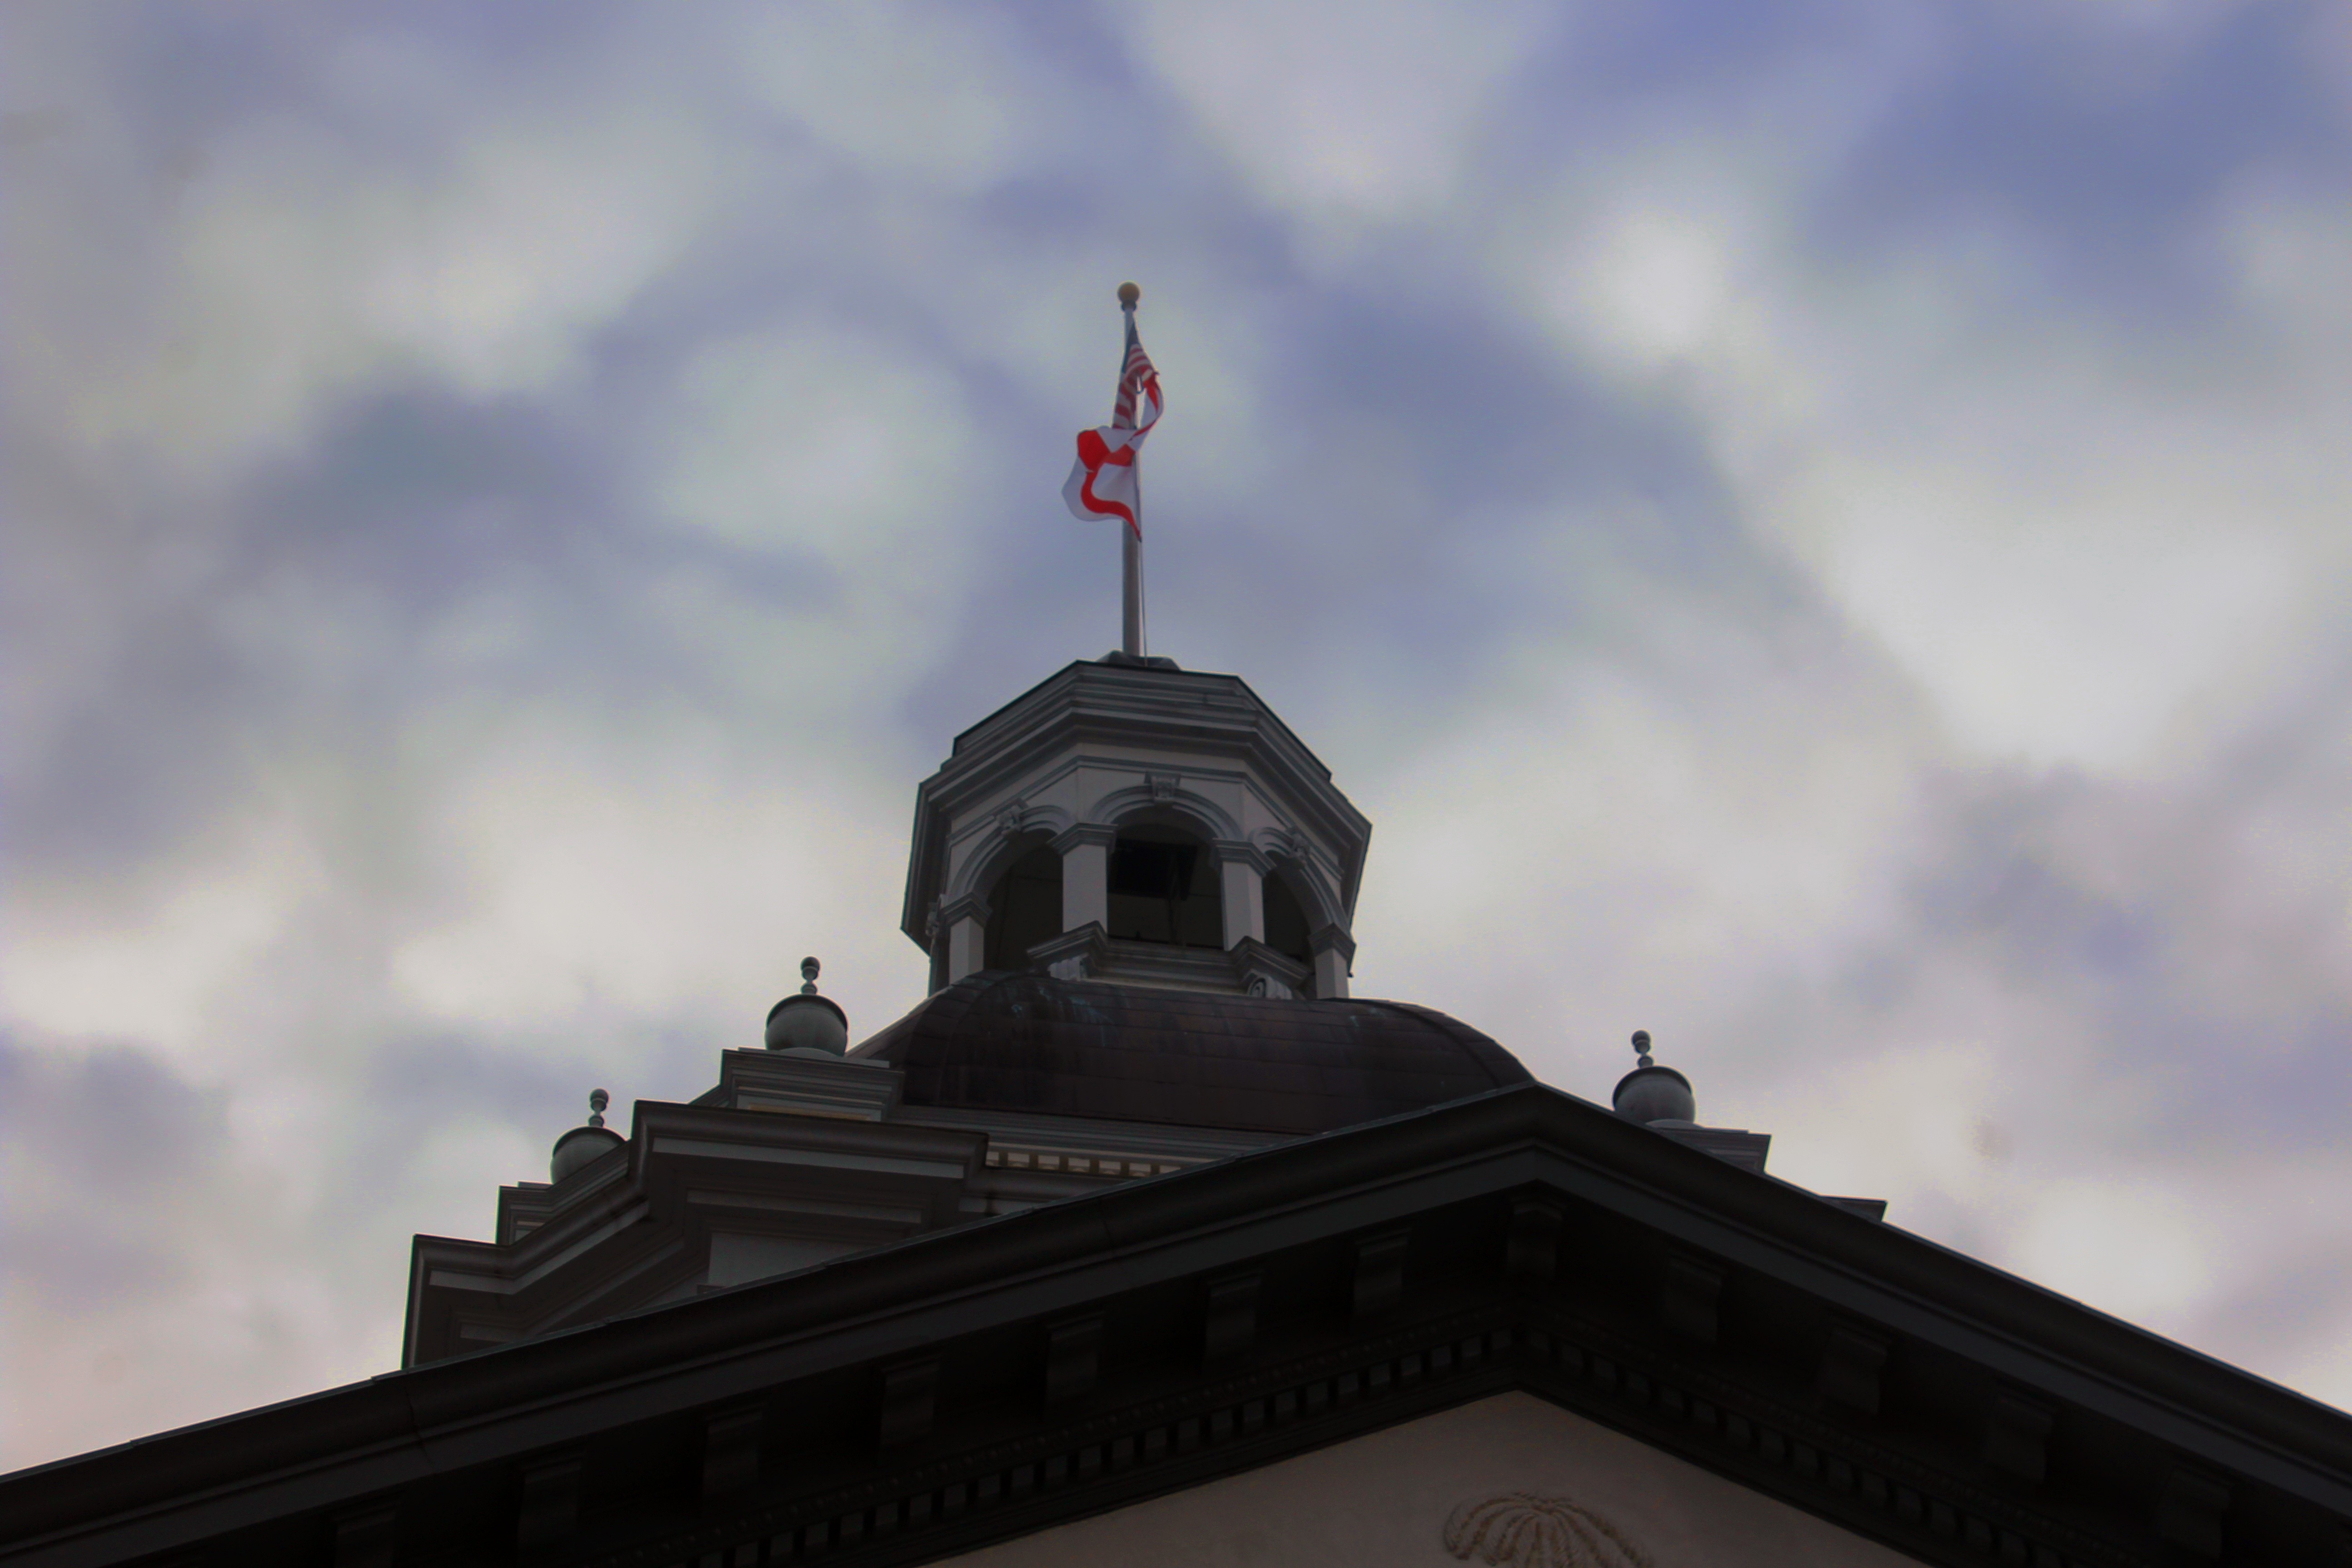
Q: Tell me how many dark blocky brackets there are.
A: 12